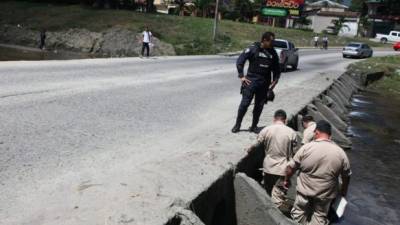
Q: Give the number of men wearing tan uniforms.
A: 3